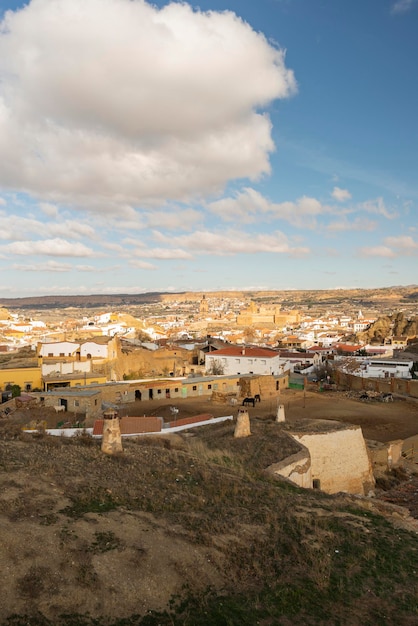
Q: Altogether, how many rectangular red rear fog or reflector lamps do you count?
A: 0